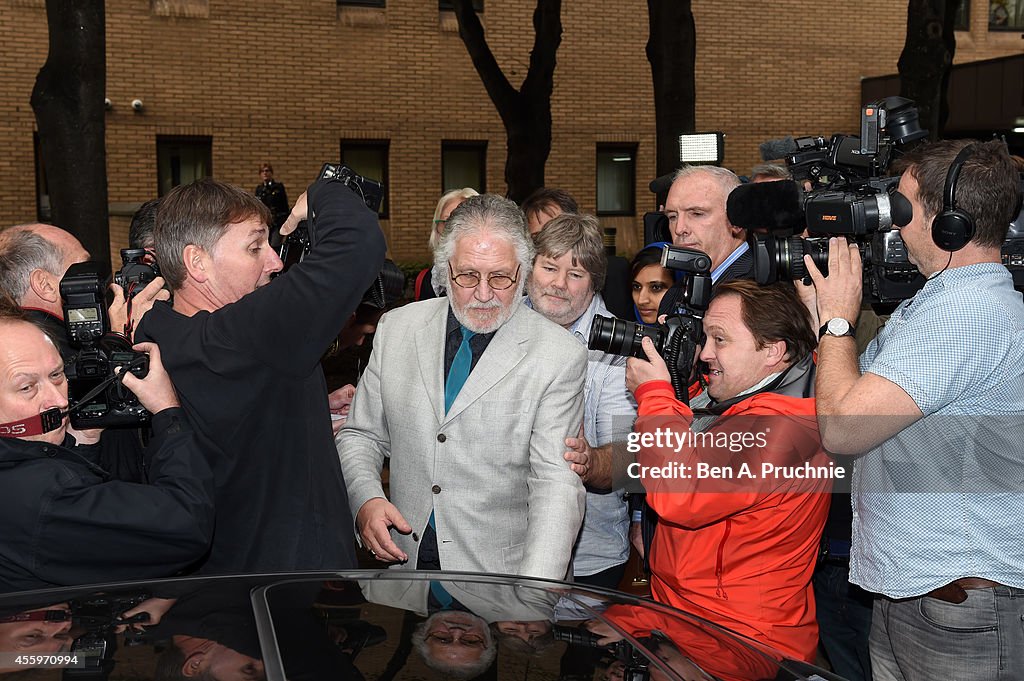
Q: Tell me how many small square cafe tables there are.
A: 0